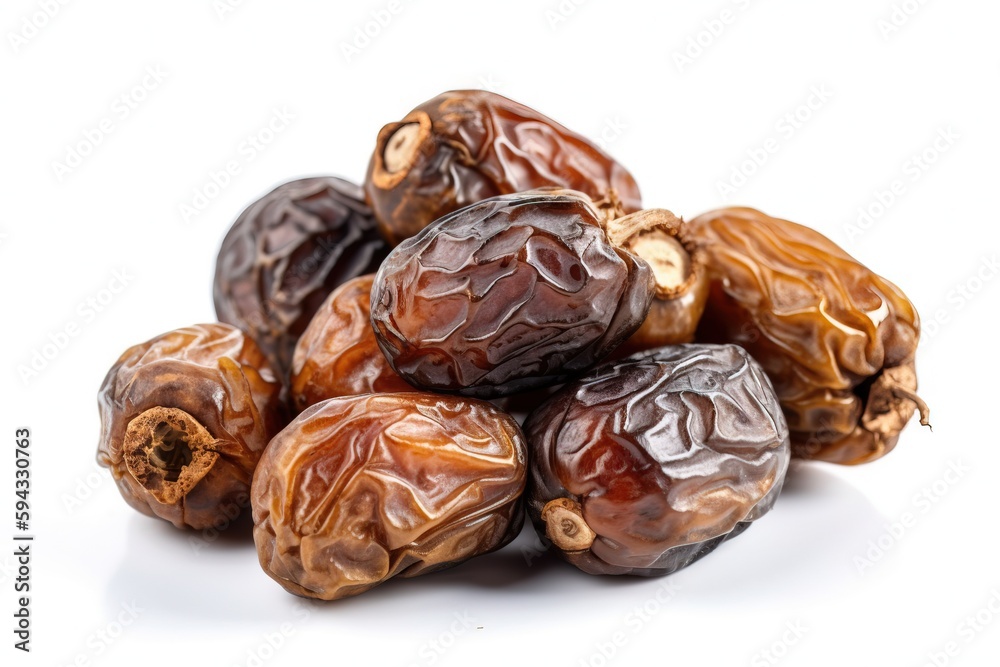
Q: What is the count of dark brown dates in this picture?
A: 3